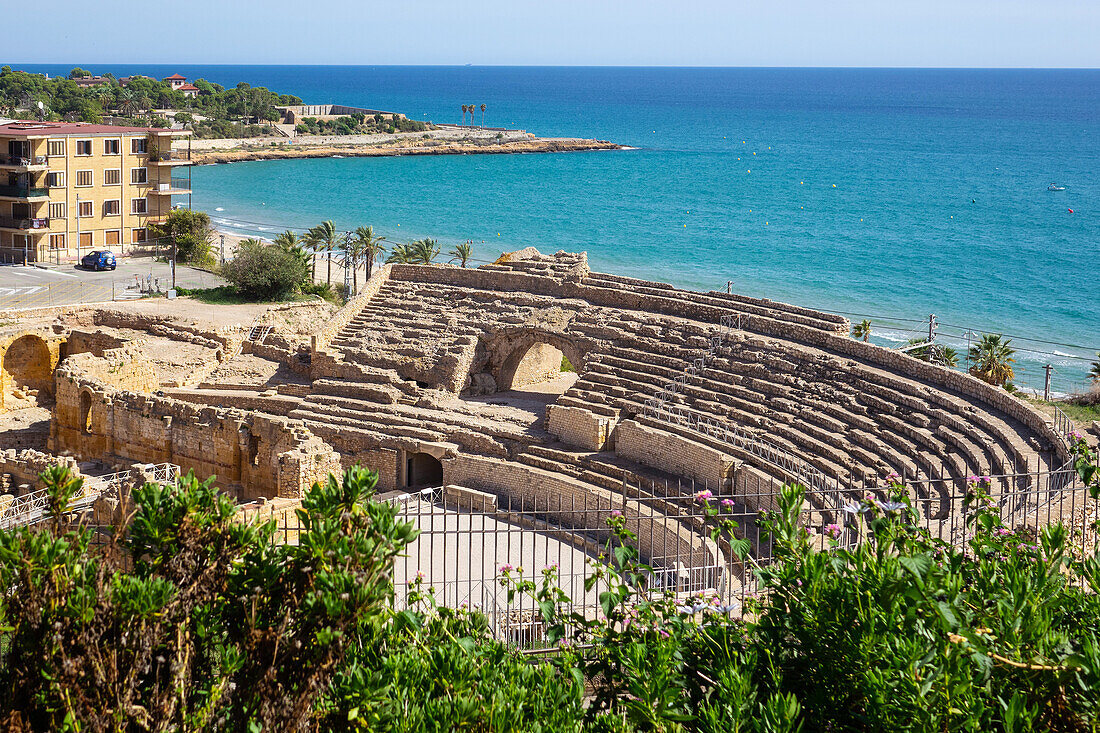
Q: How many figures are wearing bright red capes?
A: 0